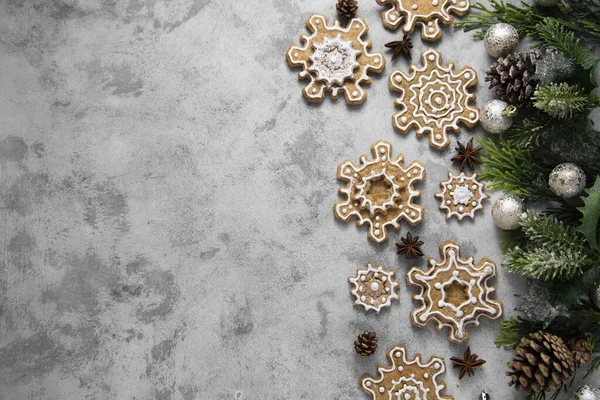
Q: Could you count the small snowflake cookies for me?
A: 2